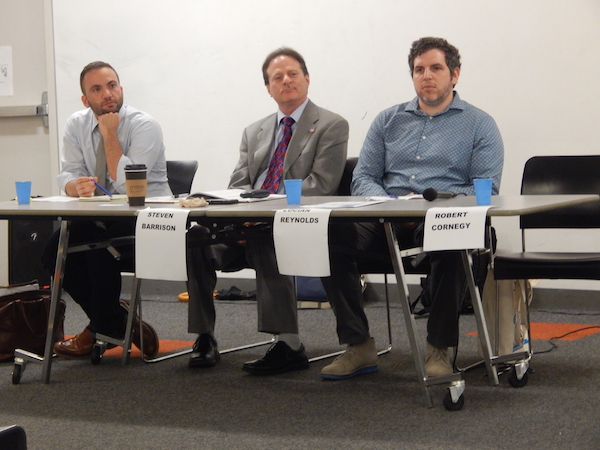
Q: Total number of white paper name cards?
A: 3